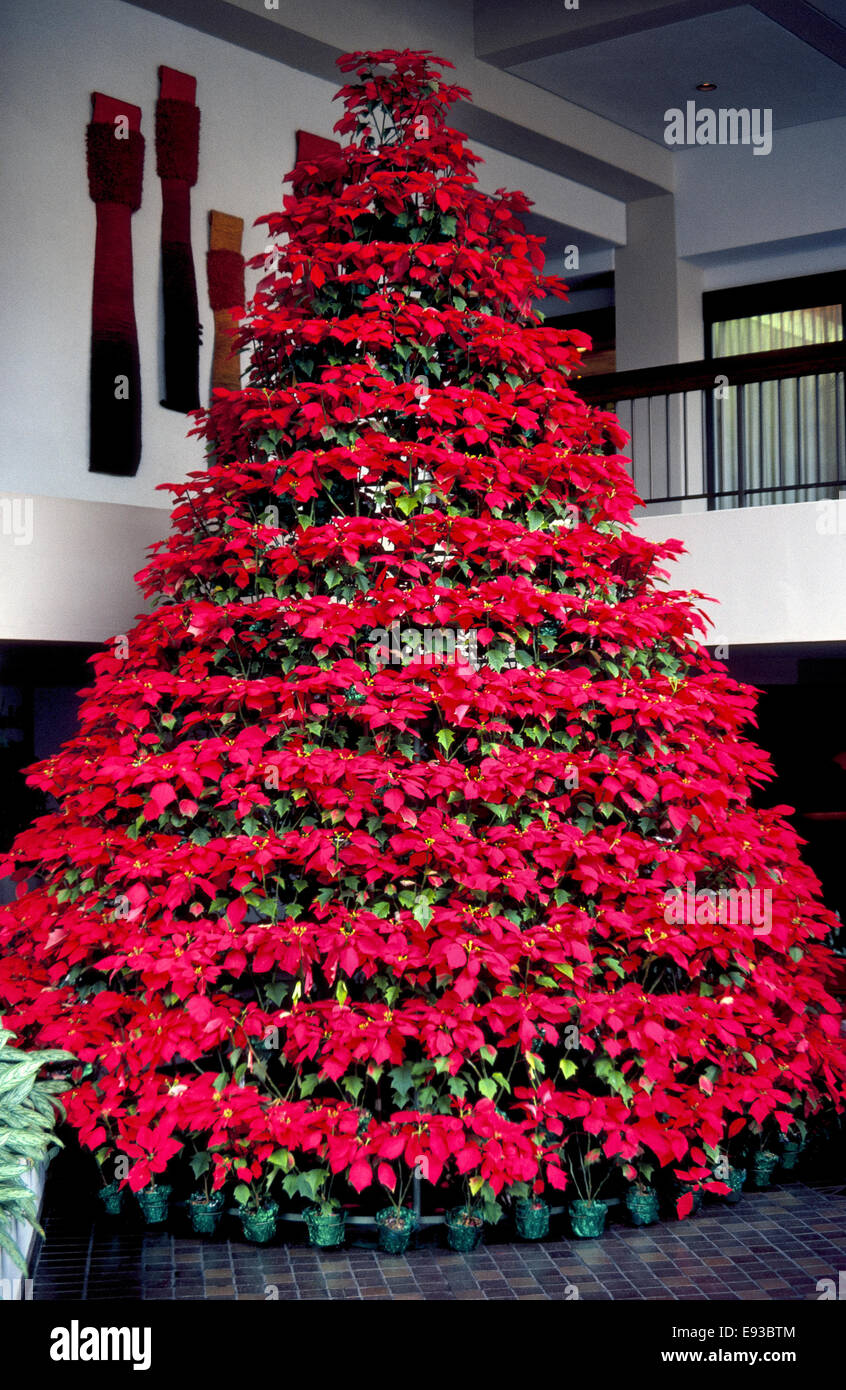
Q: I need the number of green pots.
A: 14